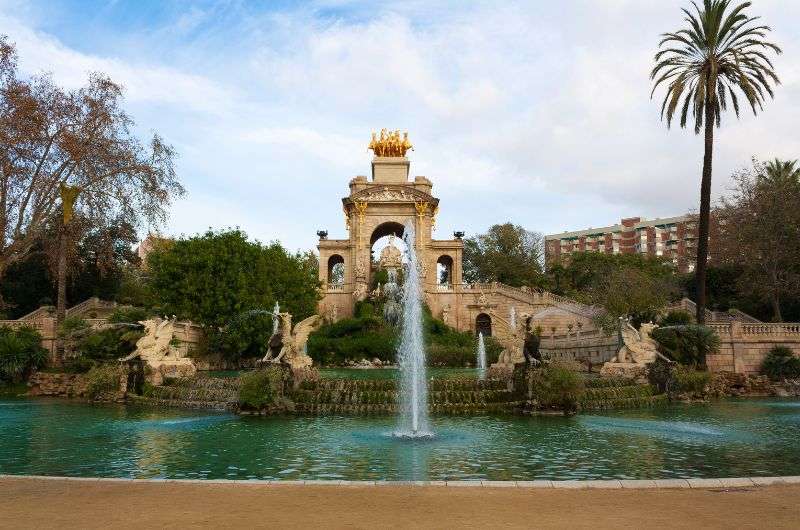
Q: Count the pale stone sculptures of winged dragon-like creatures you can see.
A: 4